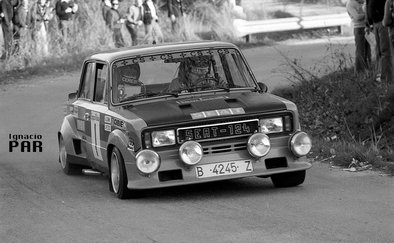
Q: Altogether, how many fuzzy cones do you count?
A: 0